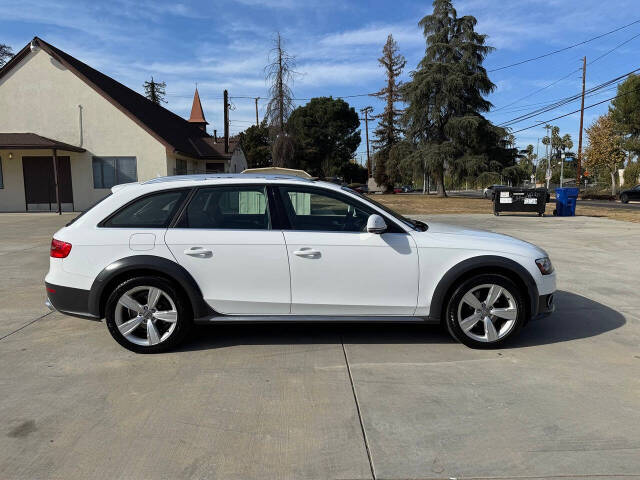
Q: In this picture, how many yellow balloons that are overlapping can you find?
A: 0